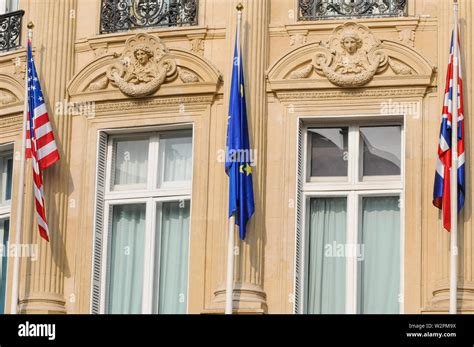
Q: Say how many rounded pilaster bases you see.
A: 3